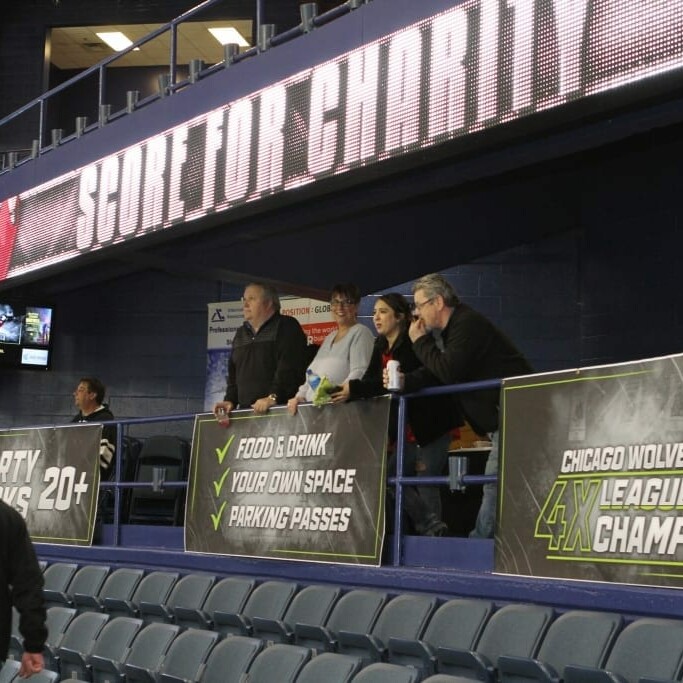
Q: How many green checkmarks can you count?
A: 3